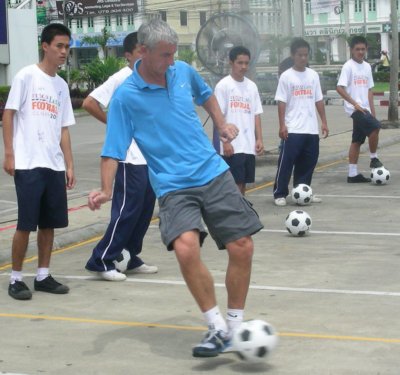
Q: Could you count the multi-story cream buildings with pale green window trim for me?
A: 2